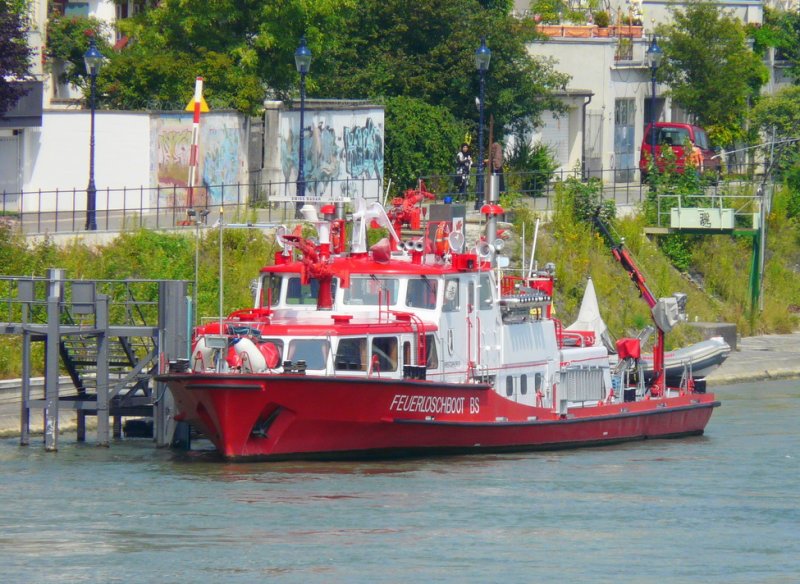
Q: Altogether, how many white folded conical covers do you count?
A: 1